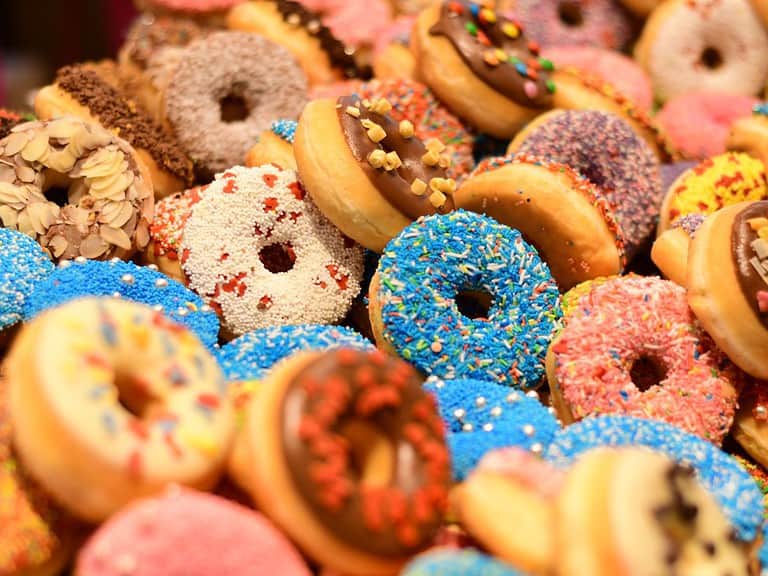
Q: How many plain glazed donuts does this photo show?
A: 0